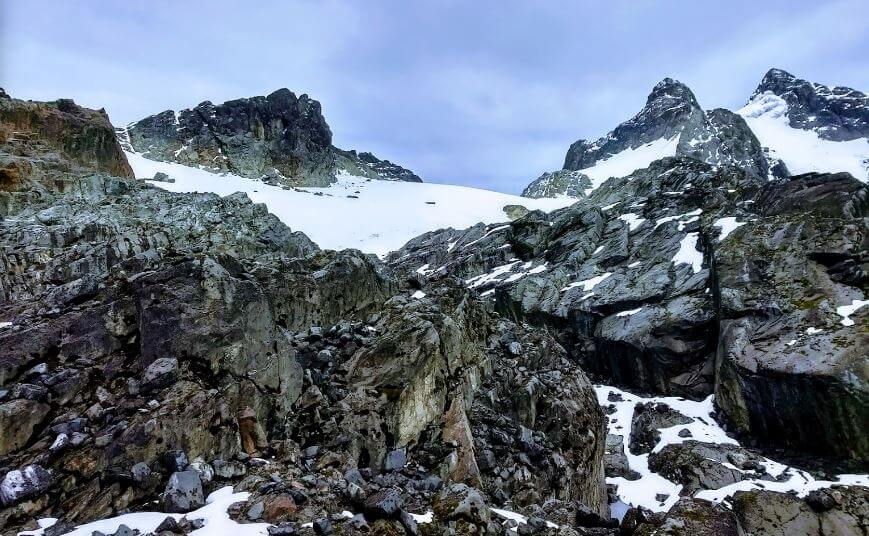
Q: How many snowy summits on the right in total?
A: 2